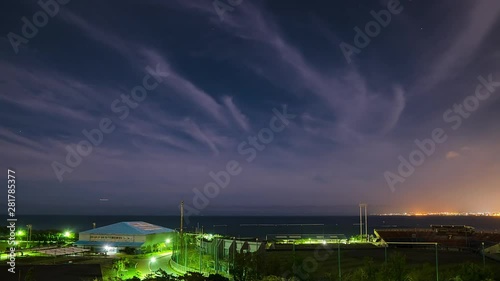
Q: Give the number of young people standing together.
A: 0